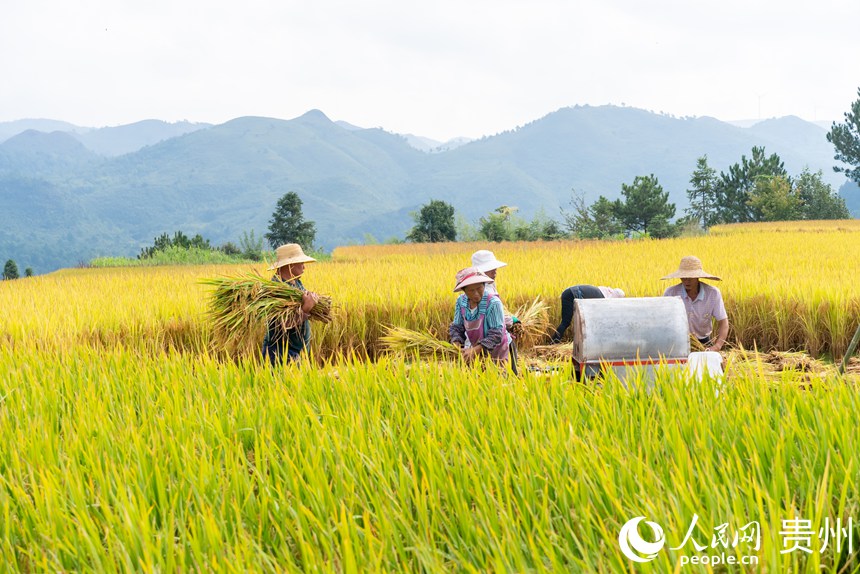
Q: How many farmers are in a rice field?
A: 5